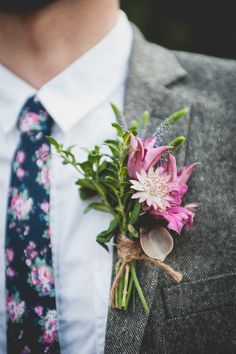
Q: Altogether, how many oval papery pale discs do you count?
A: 1